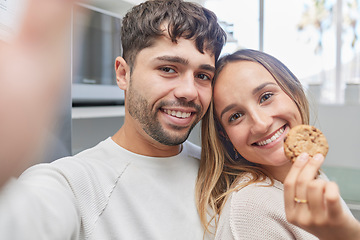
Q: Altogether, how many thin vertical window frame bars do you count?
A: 2